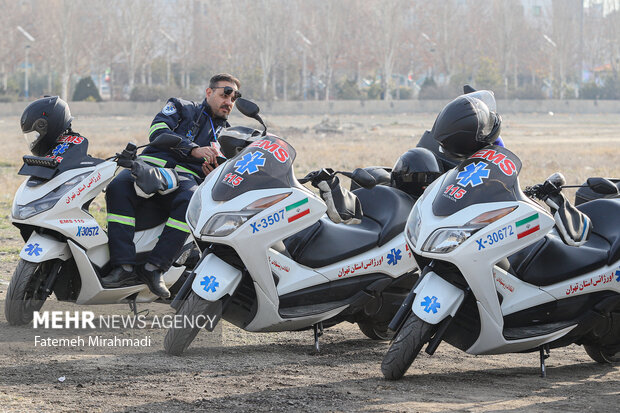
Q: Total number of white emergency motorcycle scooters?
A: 3